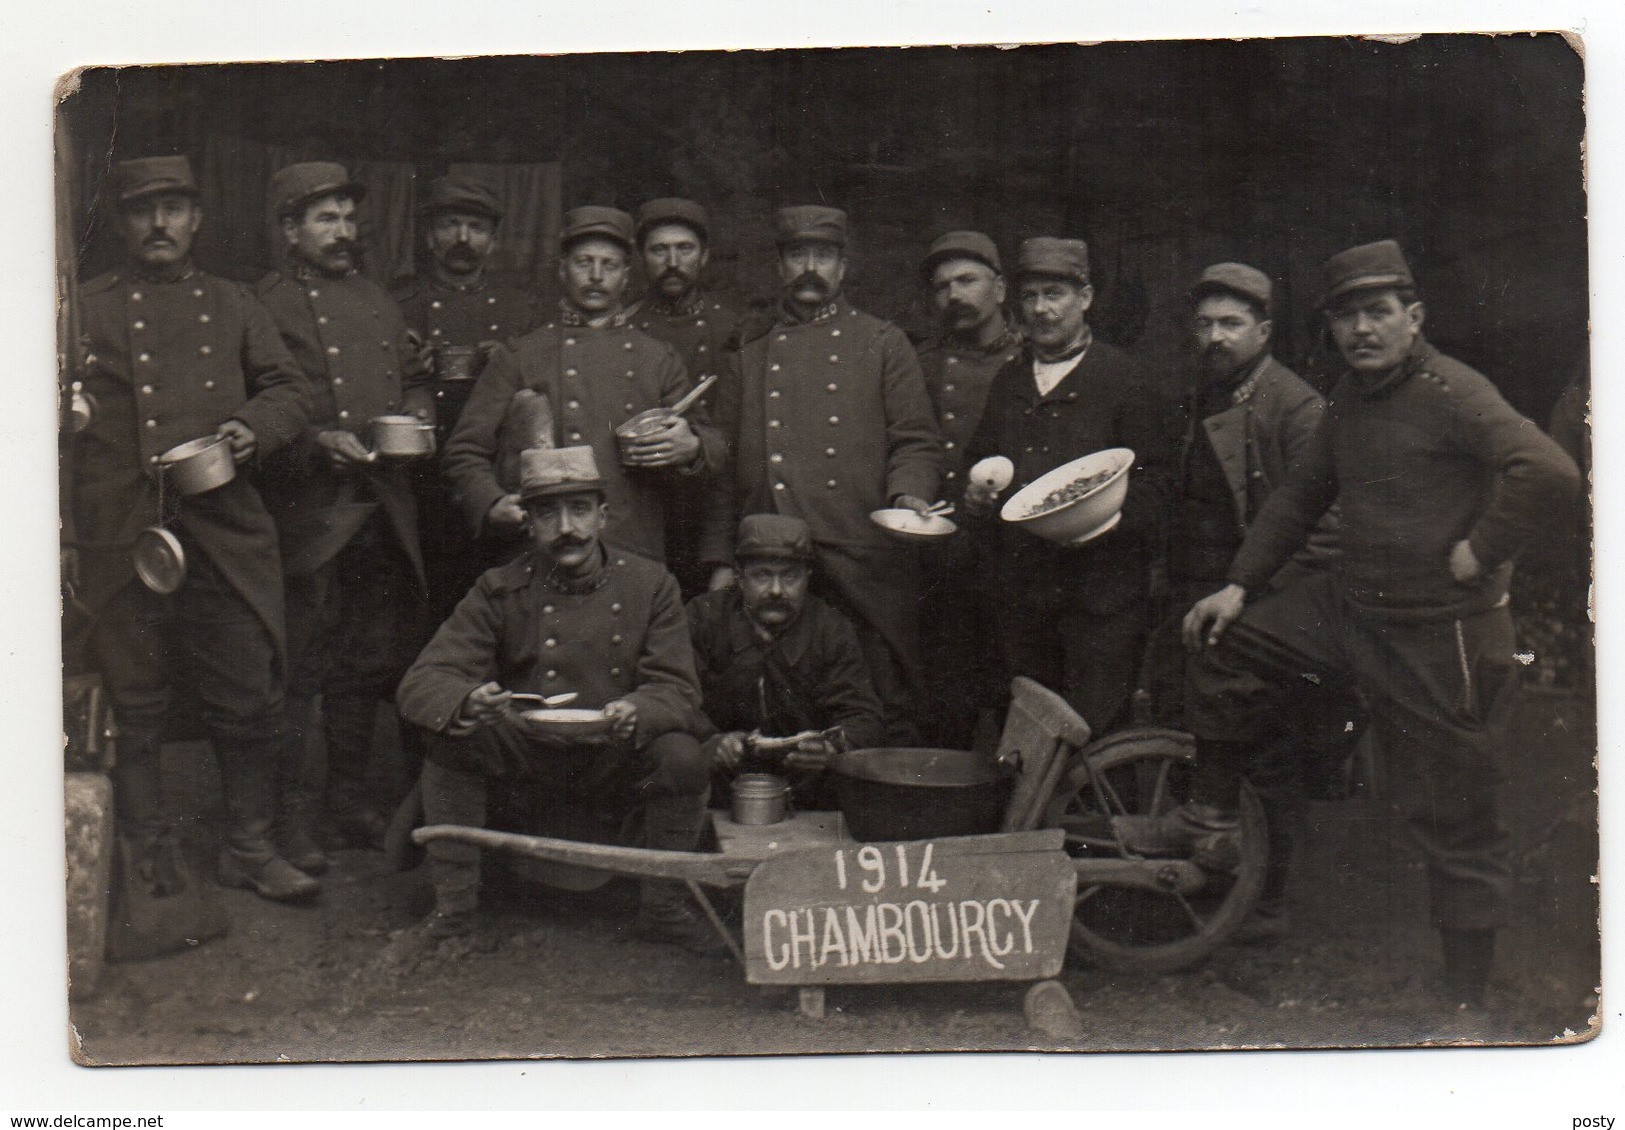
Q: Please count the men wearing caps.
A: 12